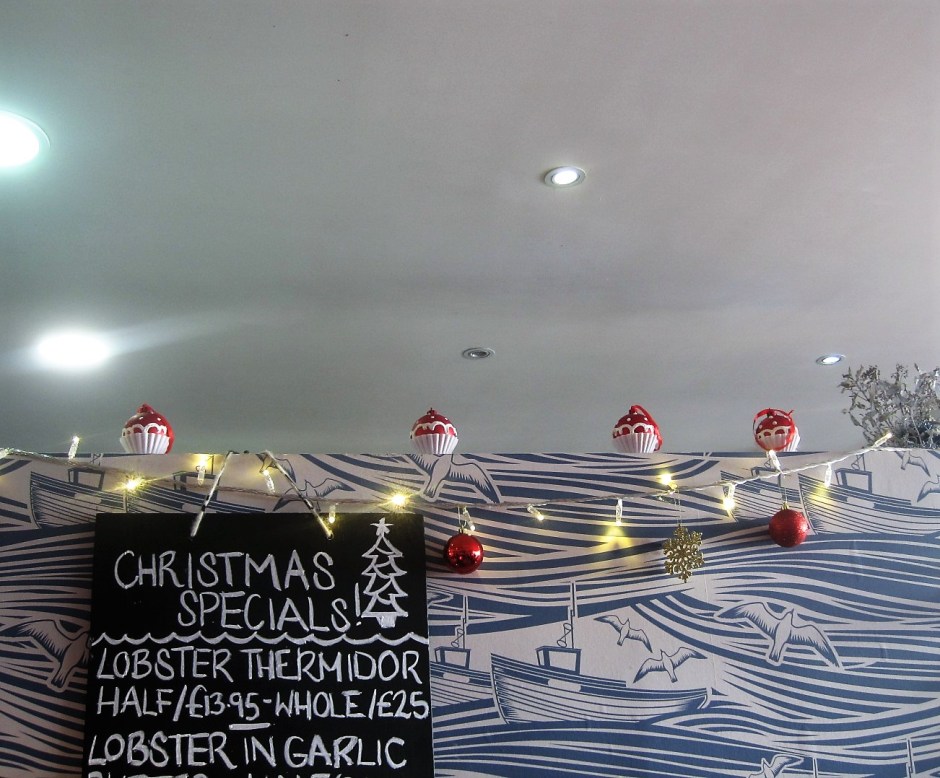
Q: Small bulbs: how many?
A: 14